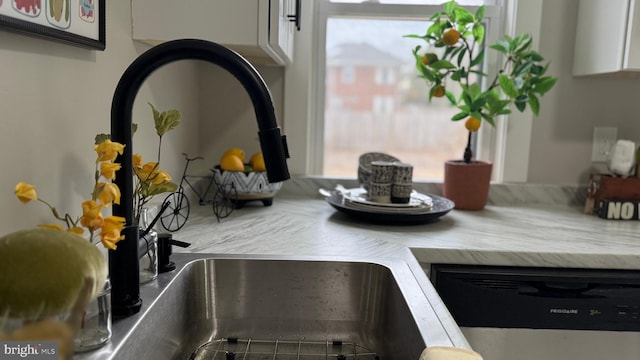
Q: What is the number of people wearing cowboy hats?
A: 0